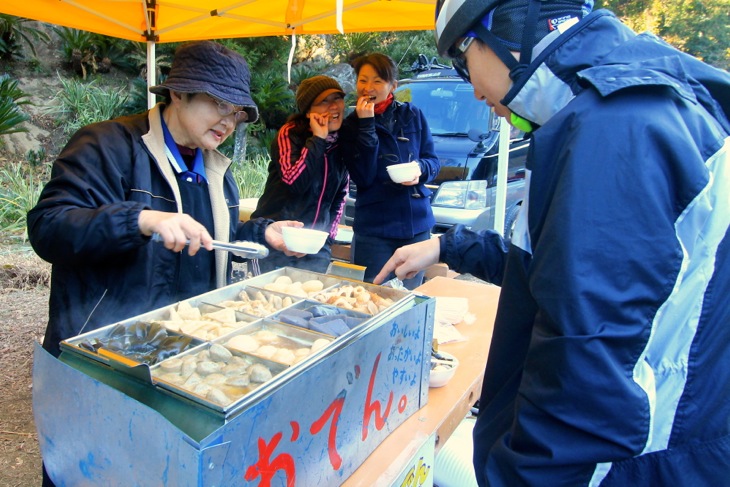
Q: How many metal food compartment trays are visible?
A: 8